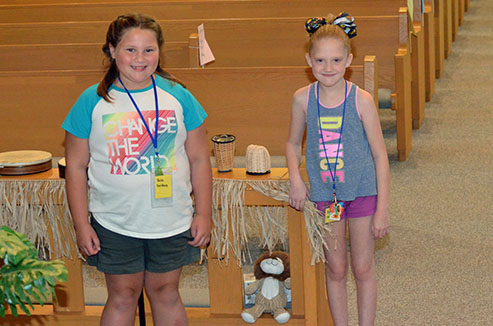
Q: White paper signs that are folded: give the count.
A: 1